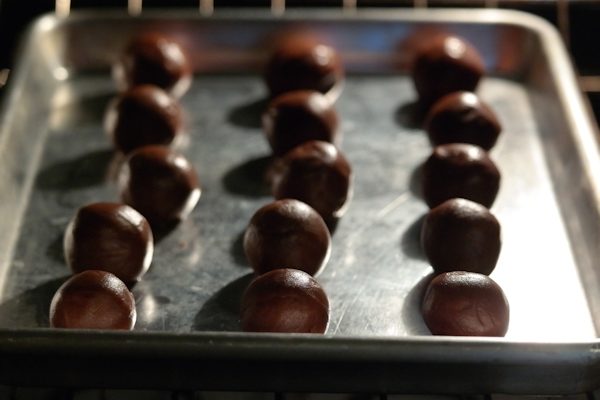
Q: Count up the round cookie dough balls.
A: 15